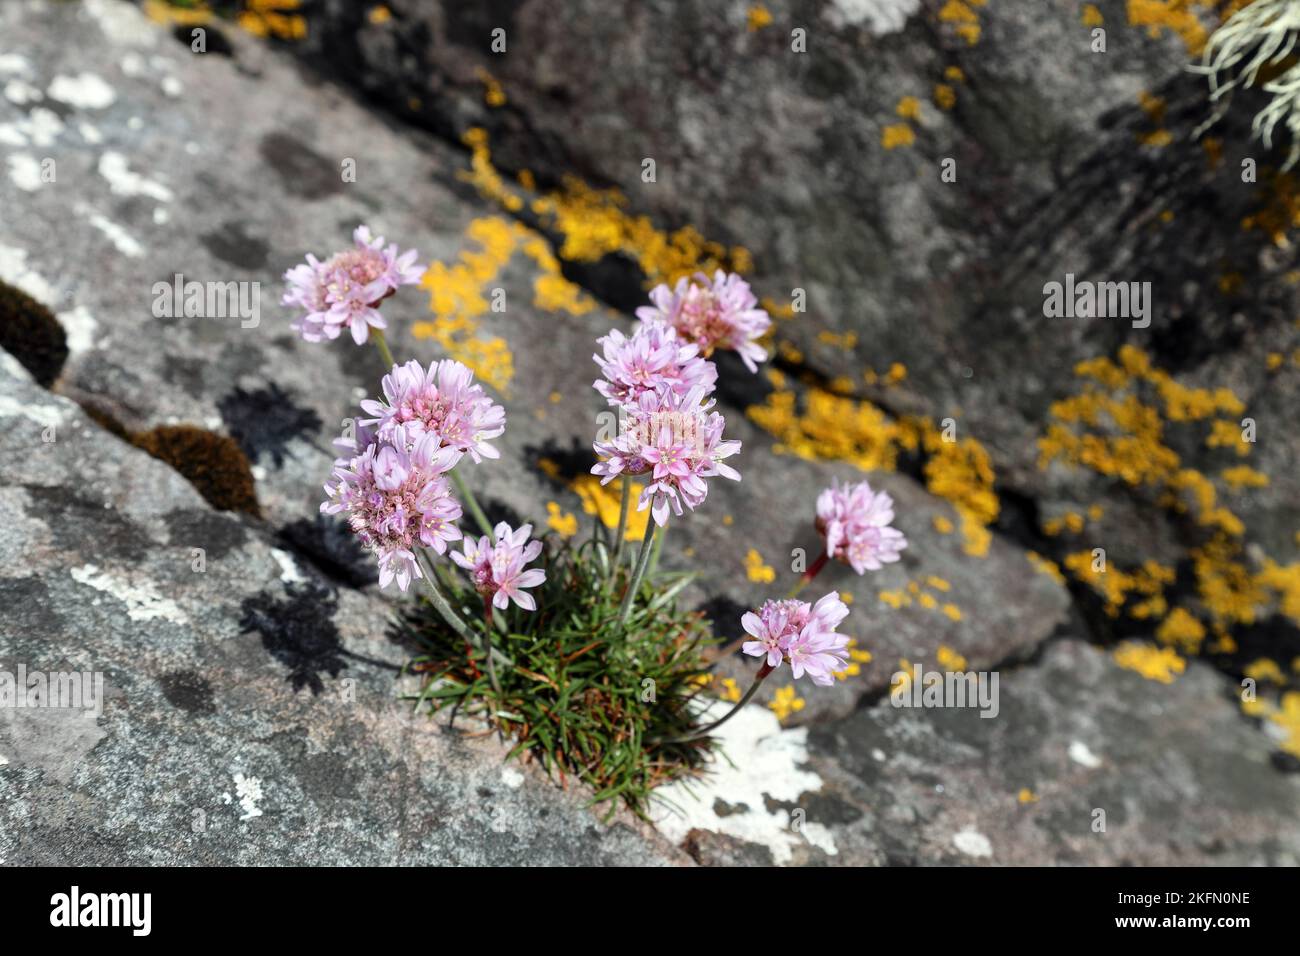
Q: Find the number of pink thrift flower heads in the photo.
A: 9